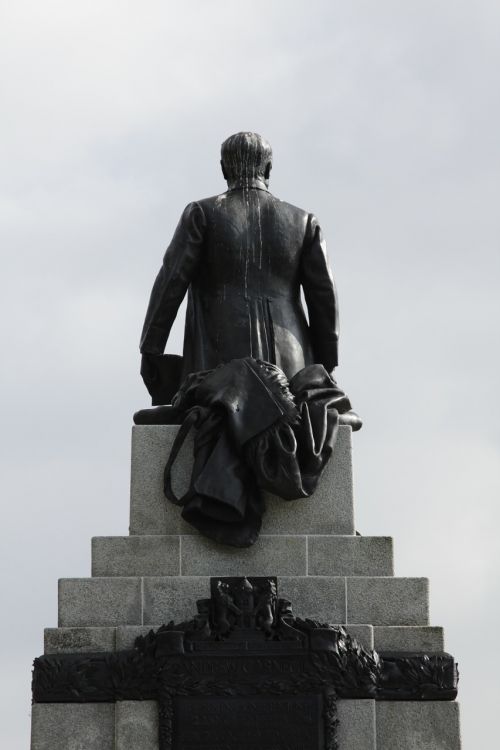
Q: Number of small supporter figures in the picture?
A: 2